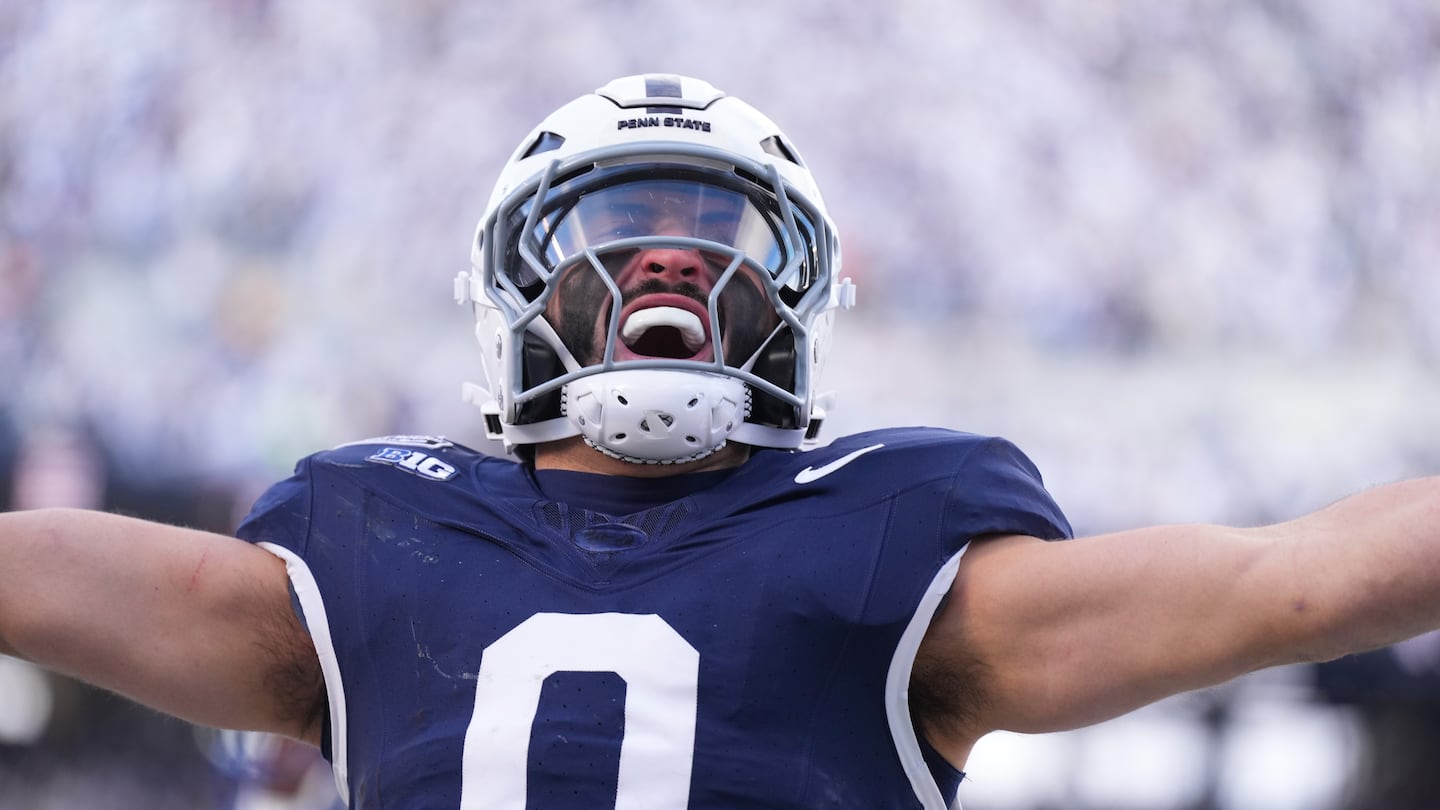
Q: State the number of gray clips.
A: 0